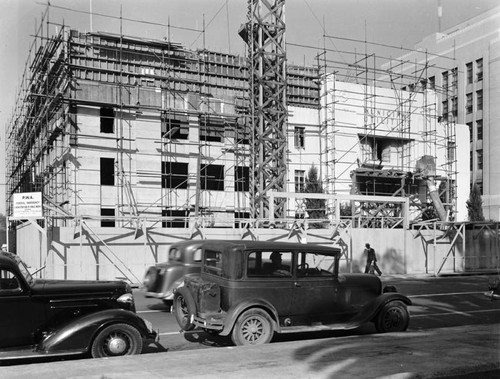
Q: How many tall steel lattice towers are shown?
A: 1